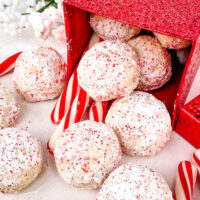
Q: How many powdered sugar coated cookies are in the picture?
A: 10